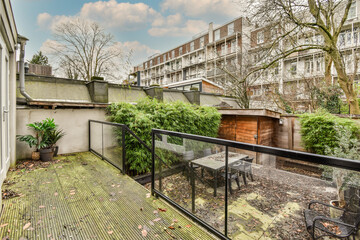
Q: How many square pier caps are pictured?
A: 3